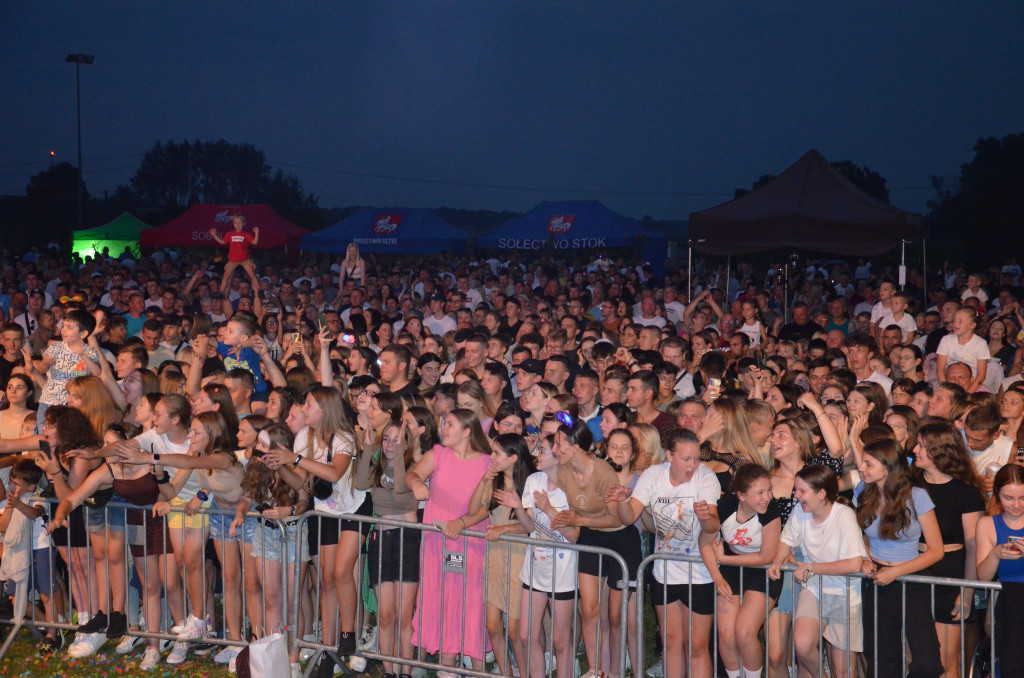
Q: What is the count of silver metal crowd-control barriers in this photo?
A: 3